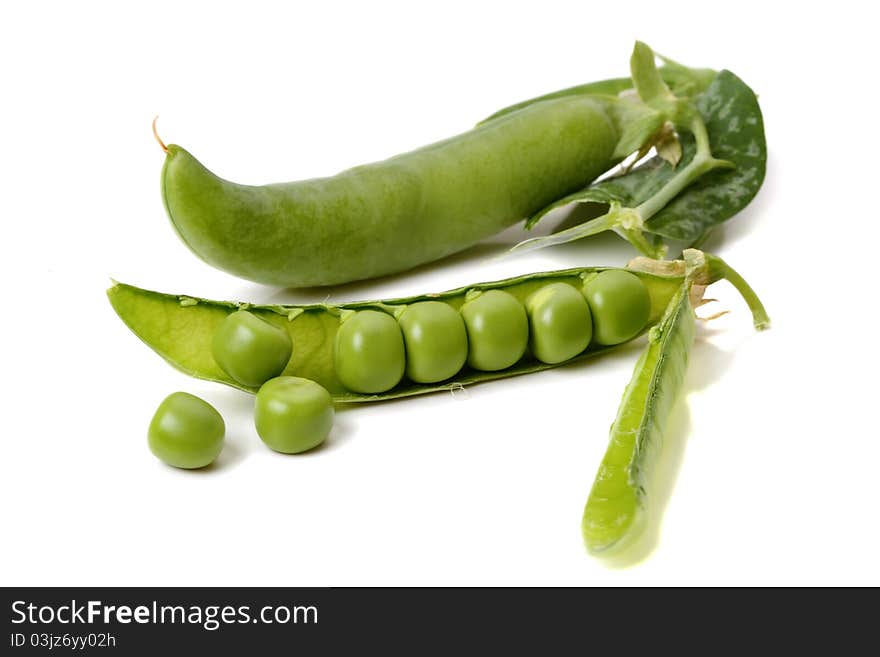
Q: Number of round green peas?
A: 8